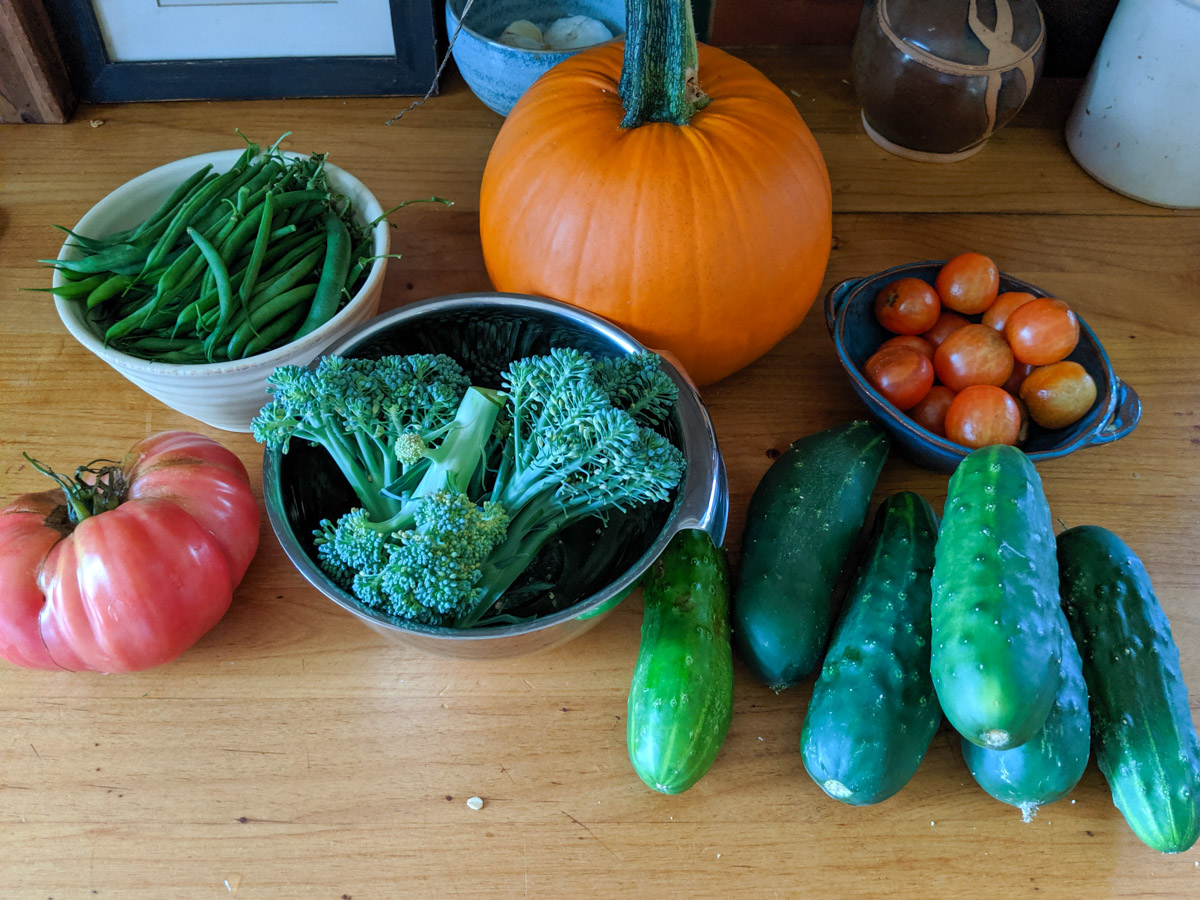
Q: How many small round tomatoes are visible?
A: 13